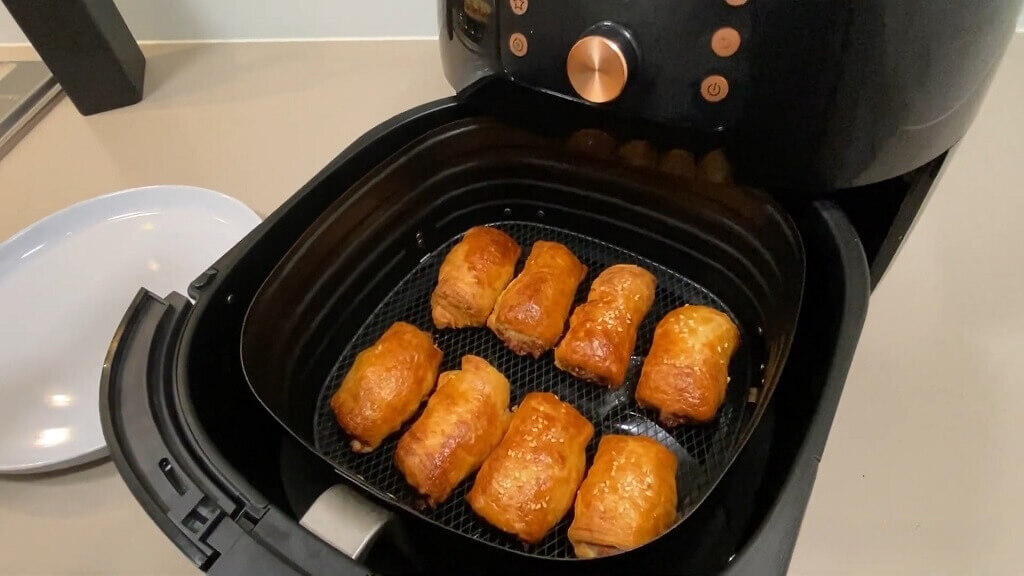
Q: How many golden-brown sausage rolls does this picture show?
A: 8